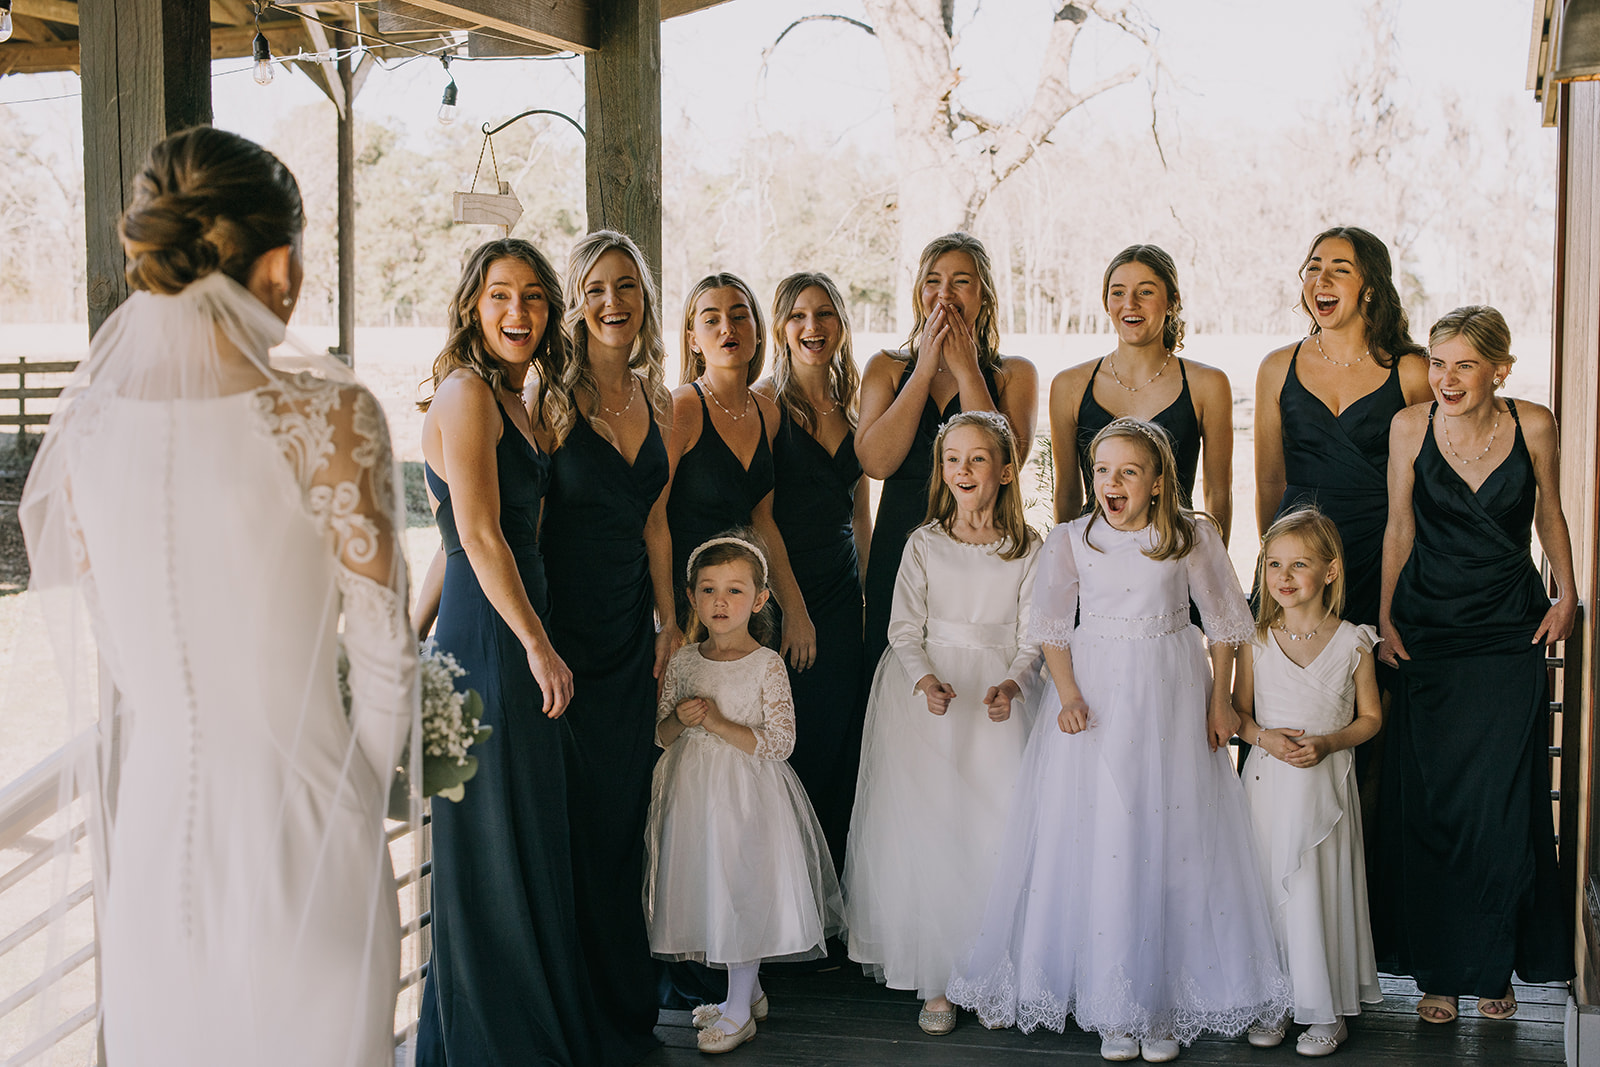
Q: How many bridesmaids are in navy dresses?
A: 8